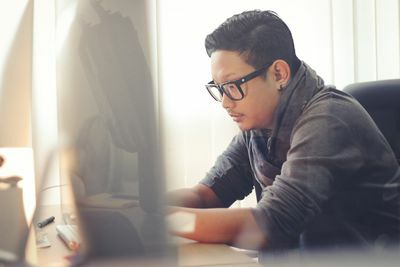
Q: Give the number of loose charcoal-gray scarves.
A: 1